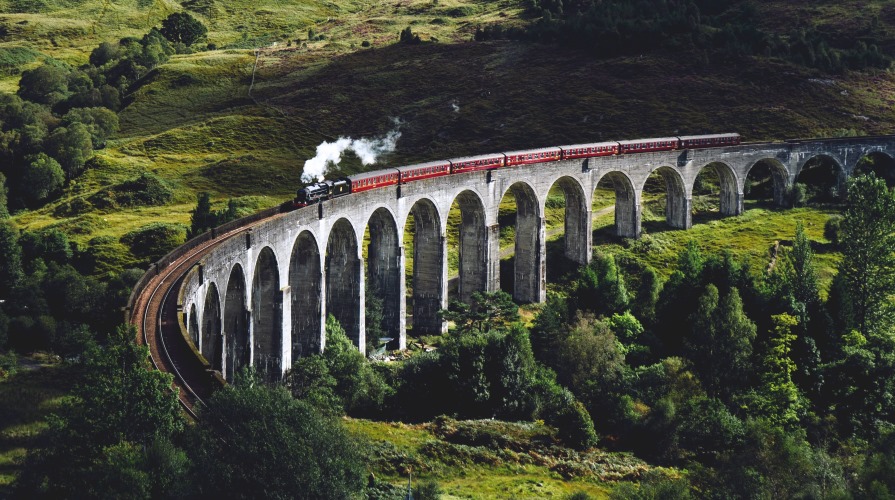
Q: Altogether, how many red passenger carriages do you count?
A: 7